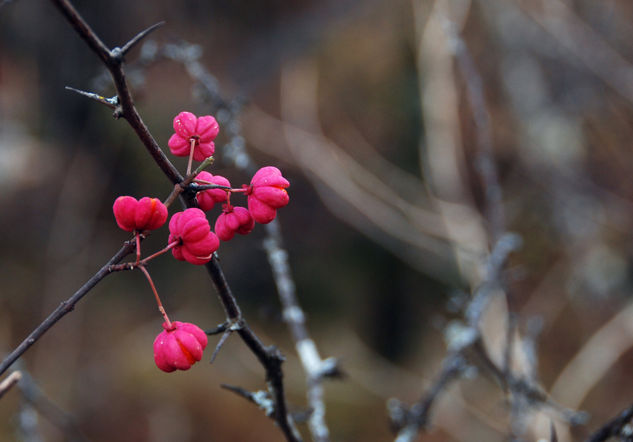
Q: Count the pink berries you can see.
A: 7